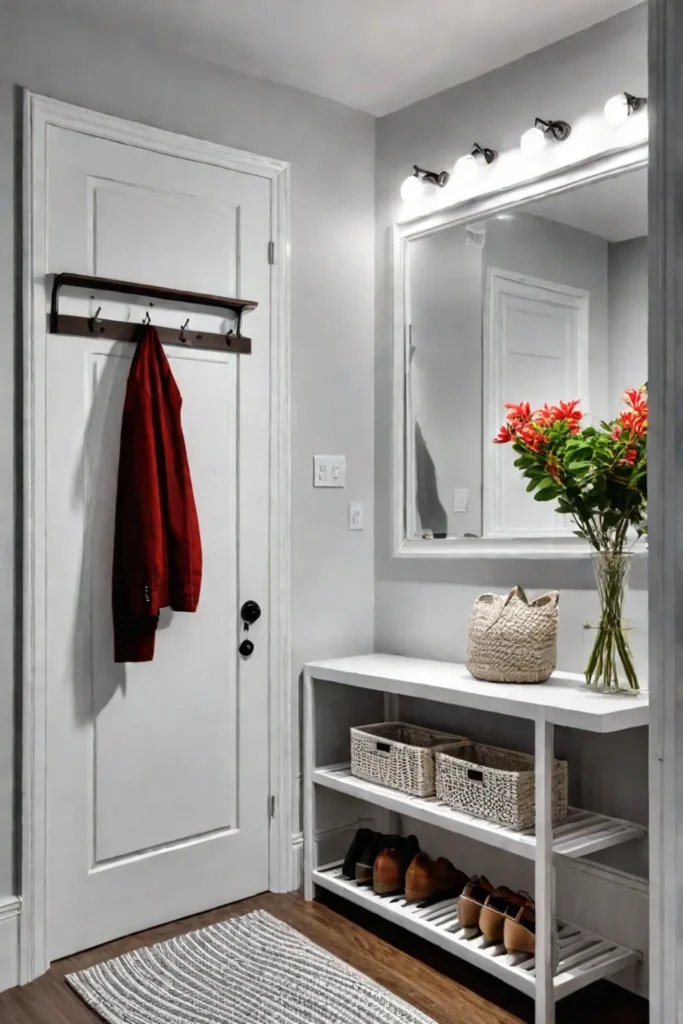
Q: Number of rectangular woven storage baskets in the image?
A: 2